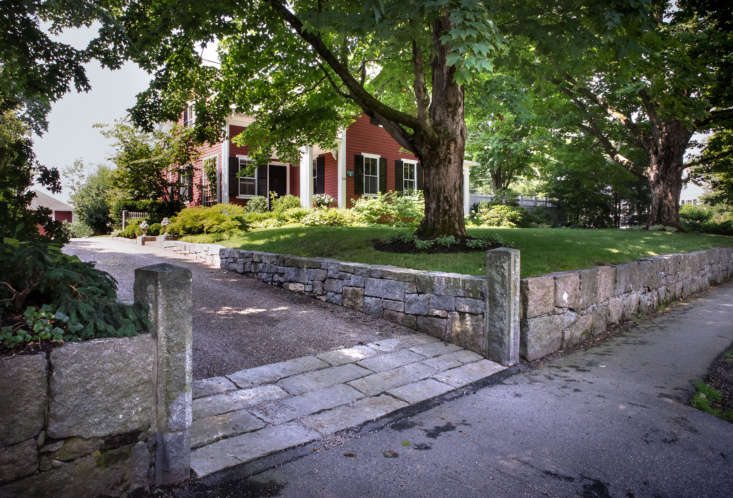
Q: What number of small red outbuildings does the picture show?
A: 1